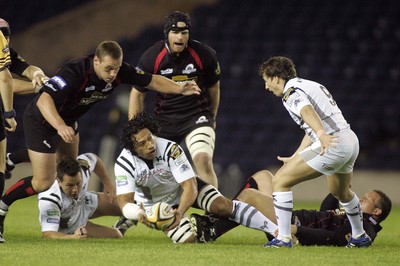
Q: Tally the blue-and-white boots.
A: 2